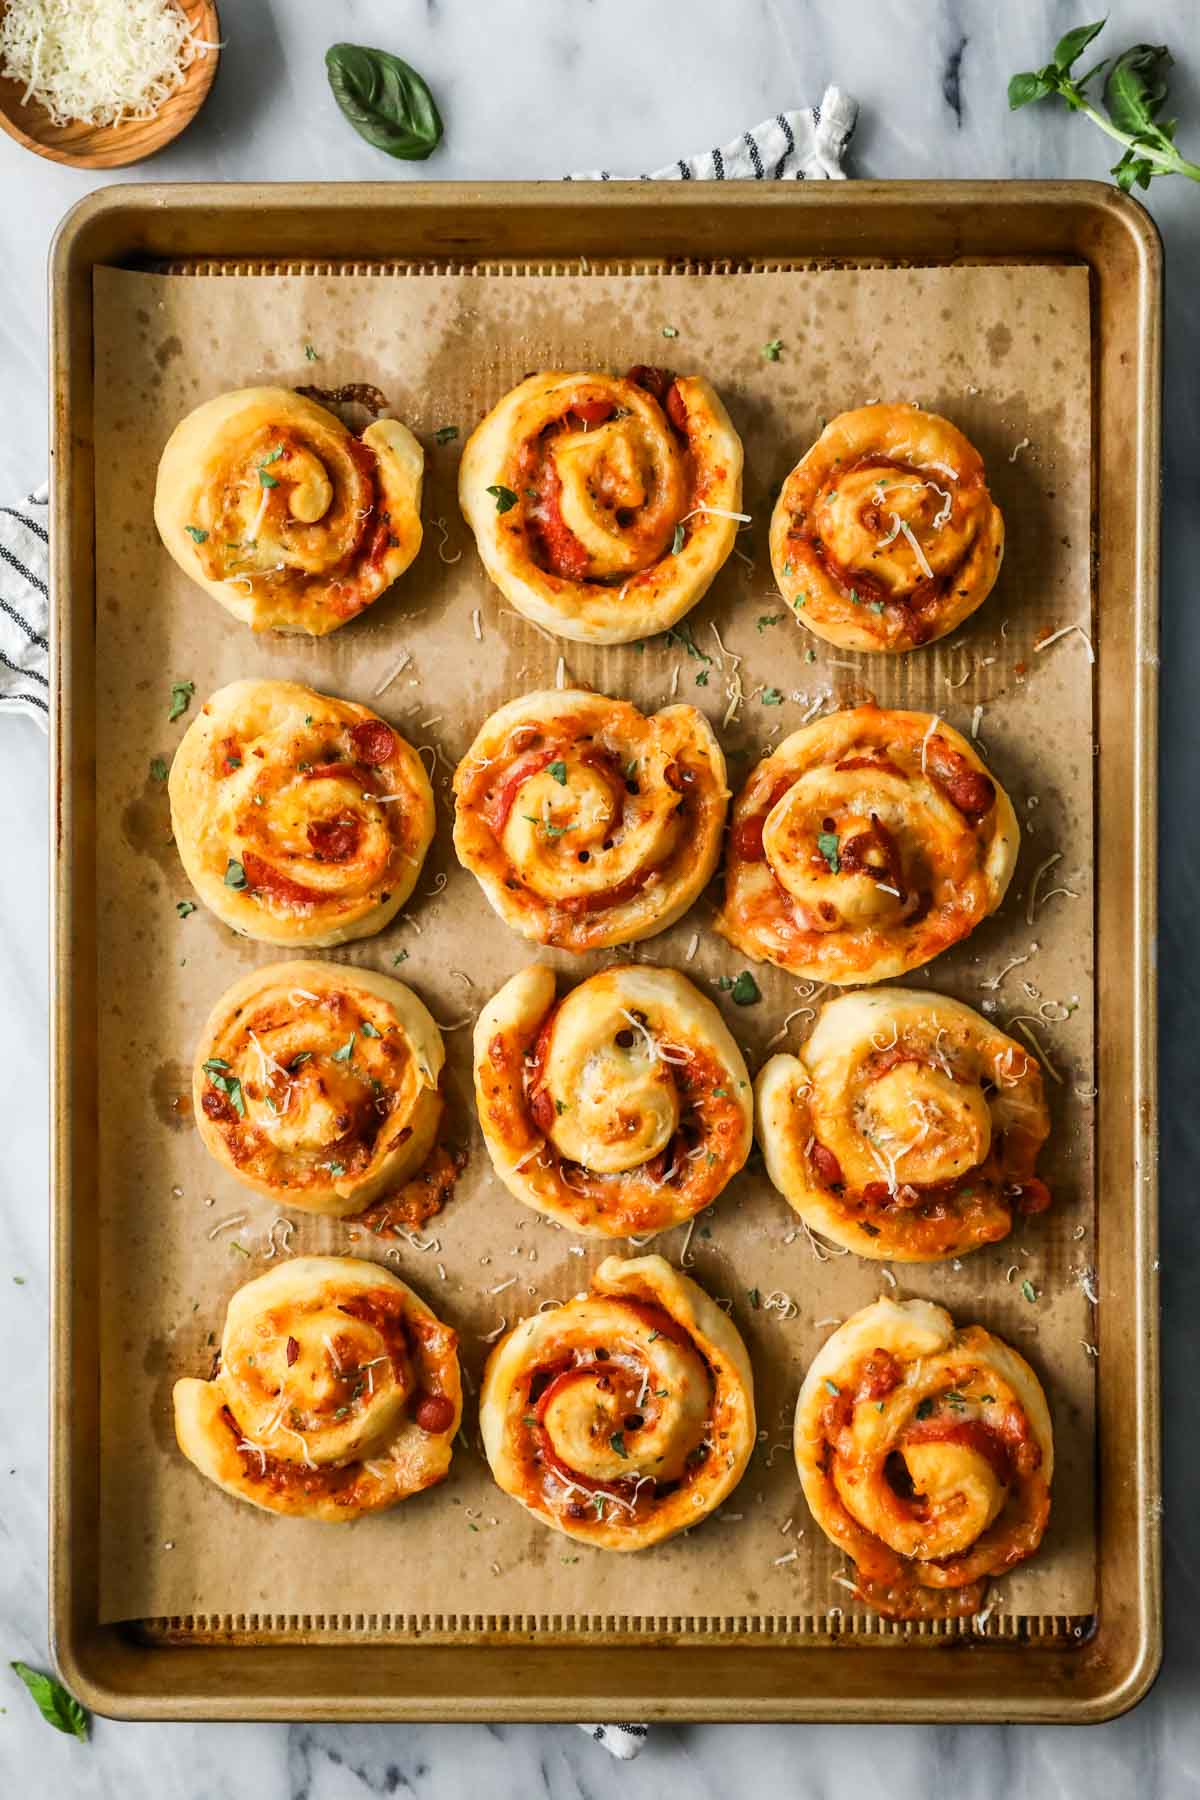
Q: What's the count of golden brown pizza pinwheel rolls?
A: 12